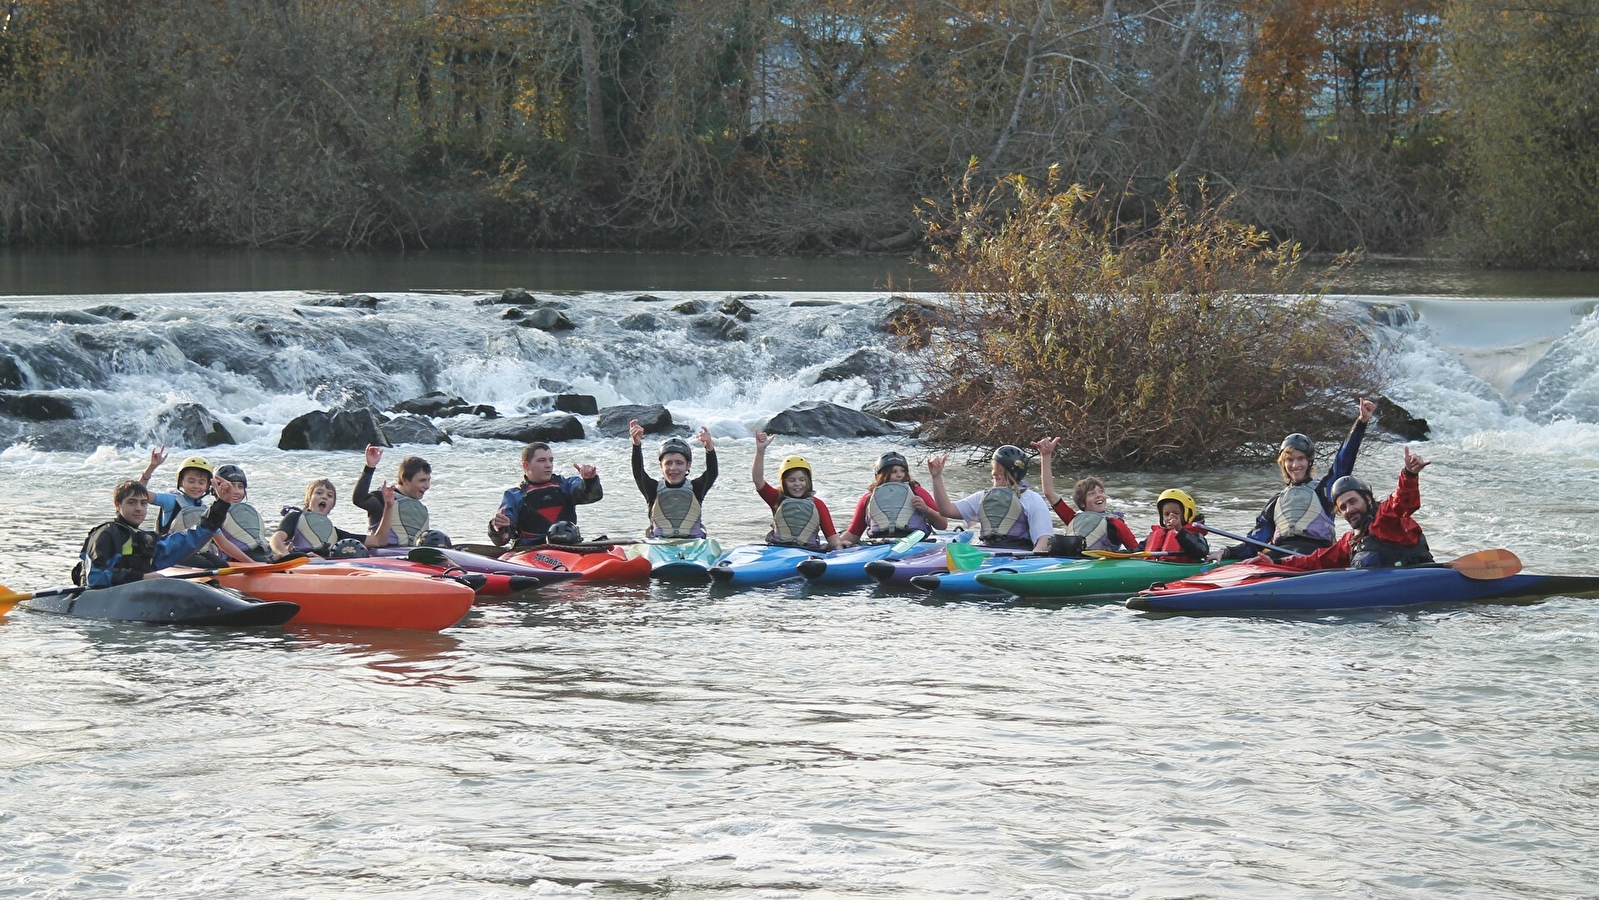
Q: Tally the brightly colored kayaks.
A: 13